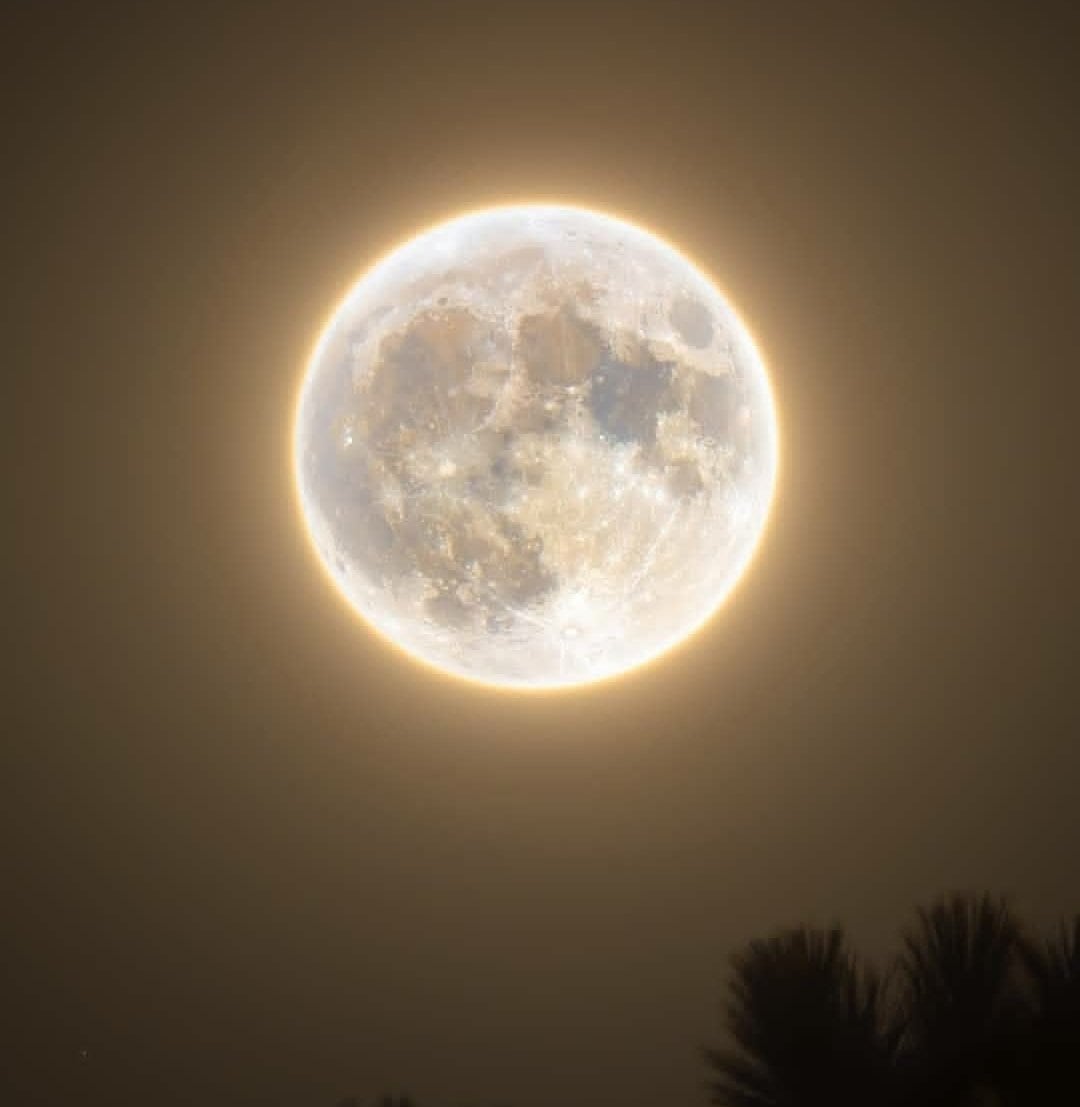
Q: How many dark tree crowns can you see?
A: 3